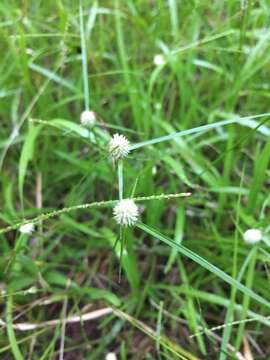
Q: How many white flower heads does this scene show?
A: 7